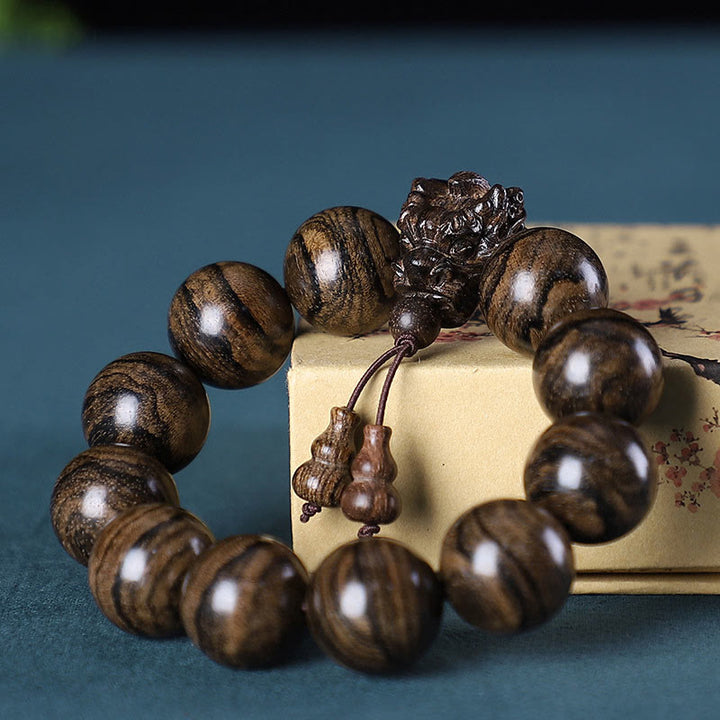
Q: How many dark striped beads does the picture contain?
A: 11